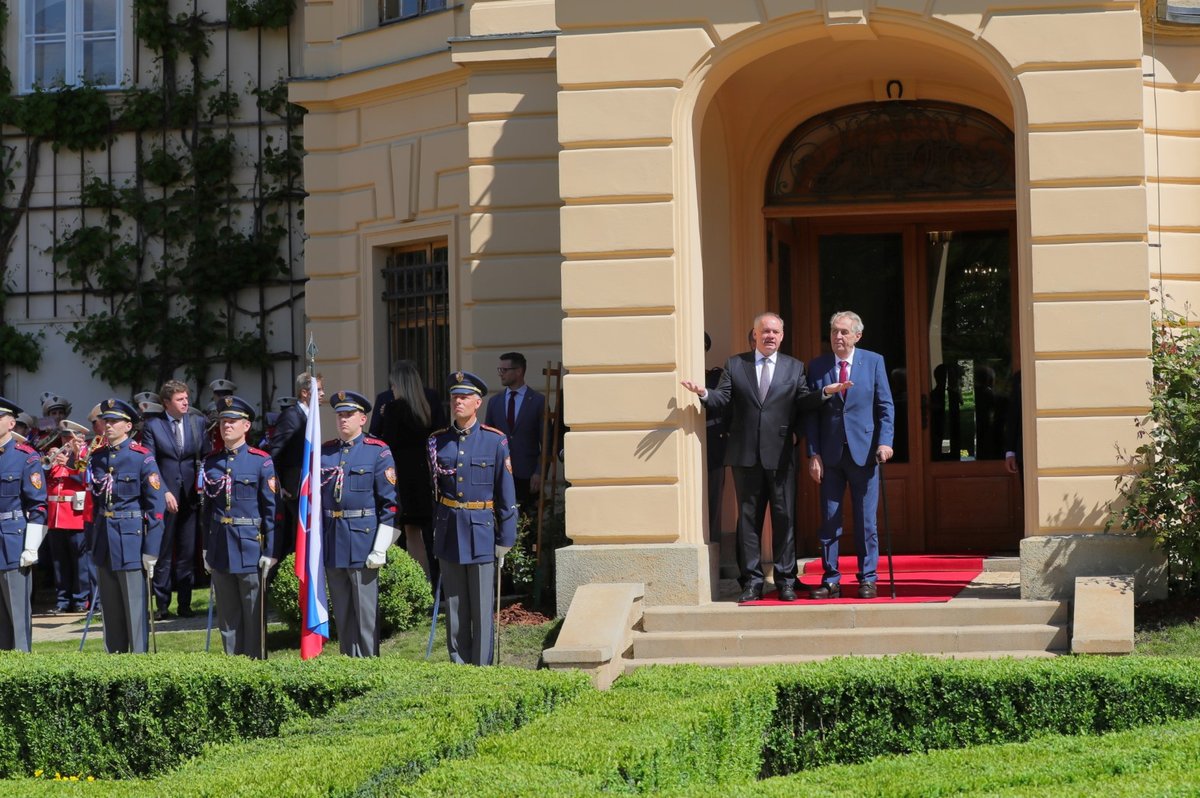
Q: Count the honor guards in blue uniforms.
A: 5